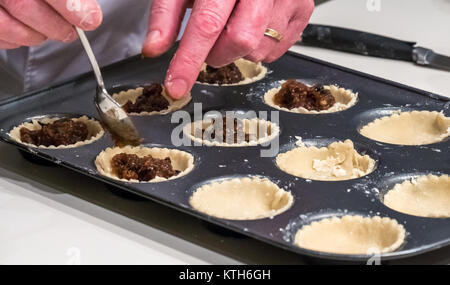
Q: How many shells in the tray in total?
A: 11